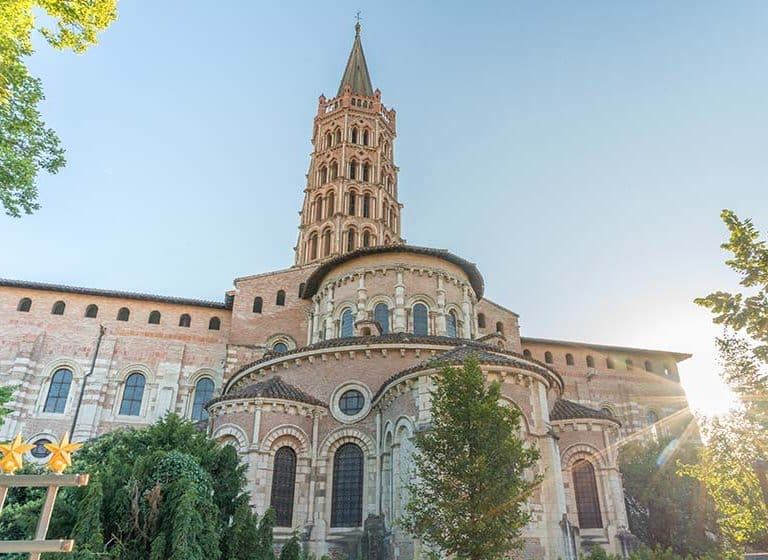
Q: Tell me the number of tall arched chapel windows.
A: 3